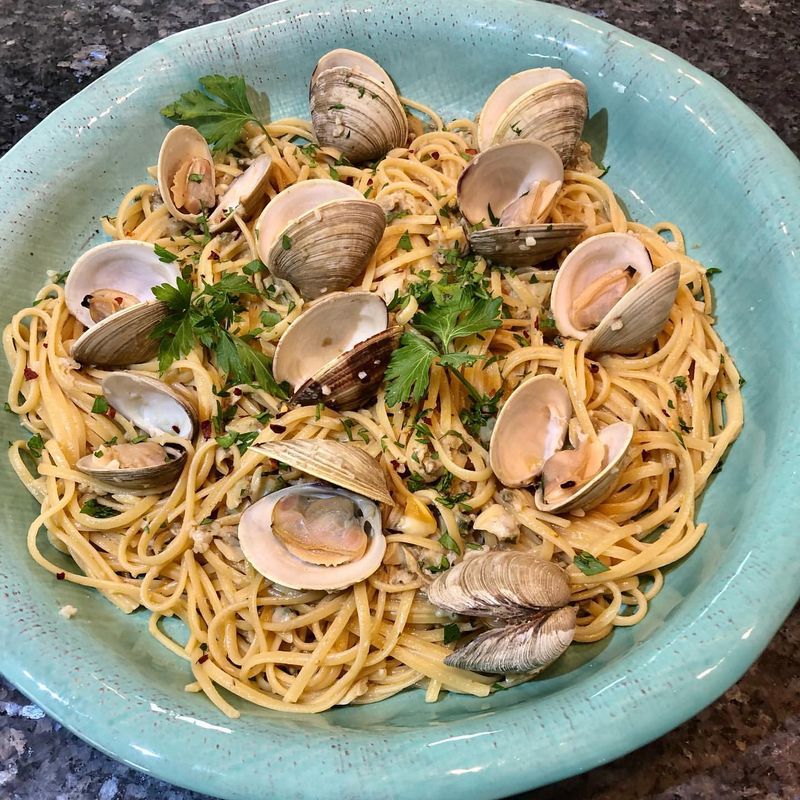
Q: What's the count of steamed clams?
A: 12